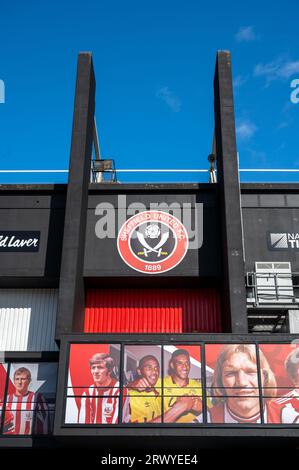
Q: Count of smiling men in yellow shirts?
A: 2